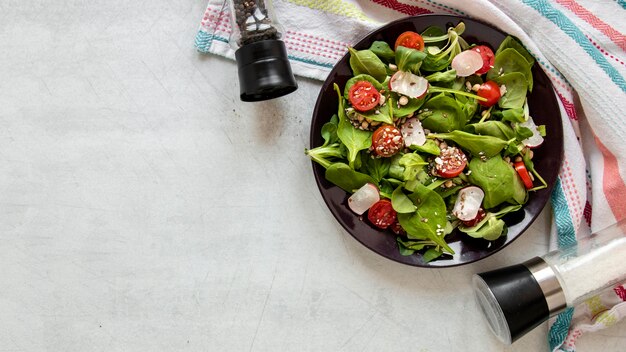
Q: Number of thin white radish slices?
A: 6